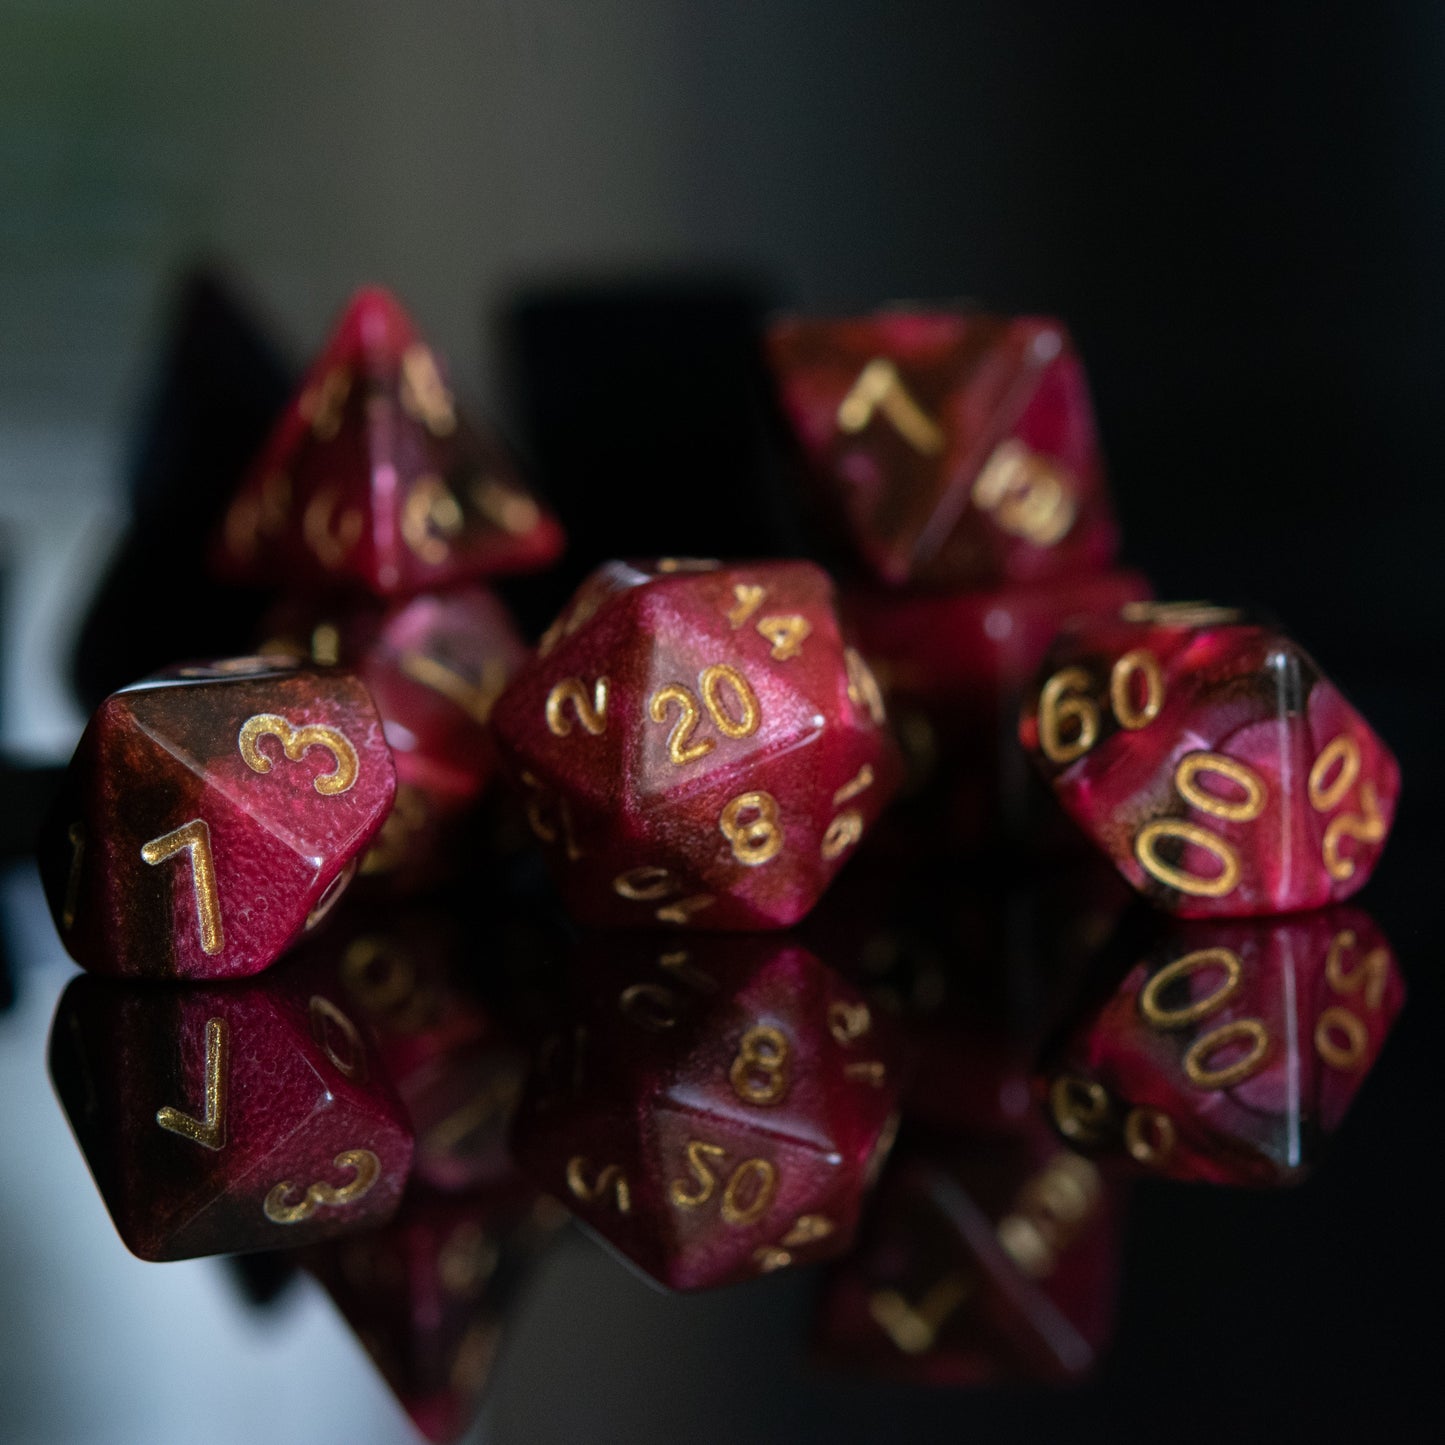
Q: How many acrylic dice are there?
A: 7